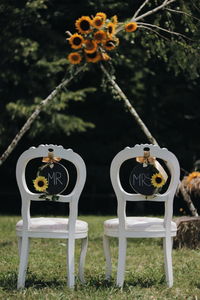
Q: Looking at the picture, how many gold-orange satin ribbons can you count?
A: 2